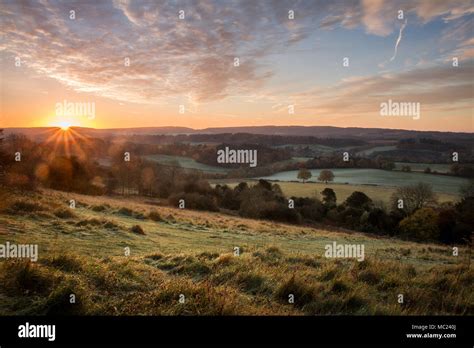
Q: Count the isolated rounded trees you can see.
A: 2